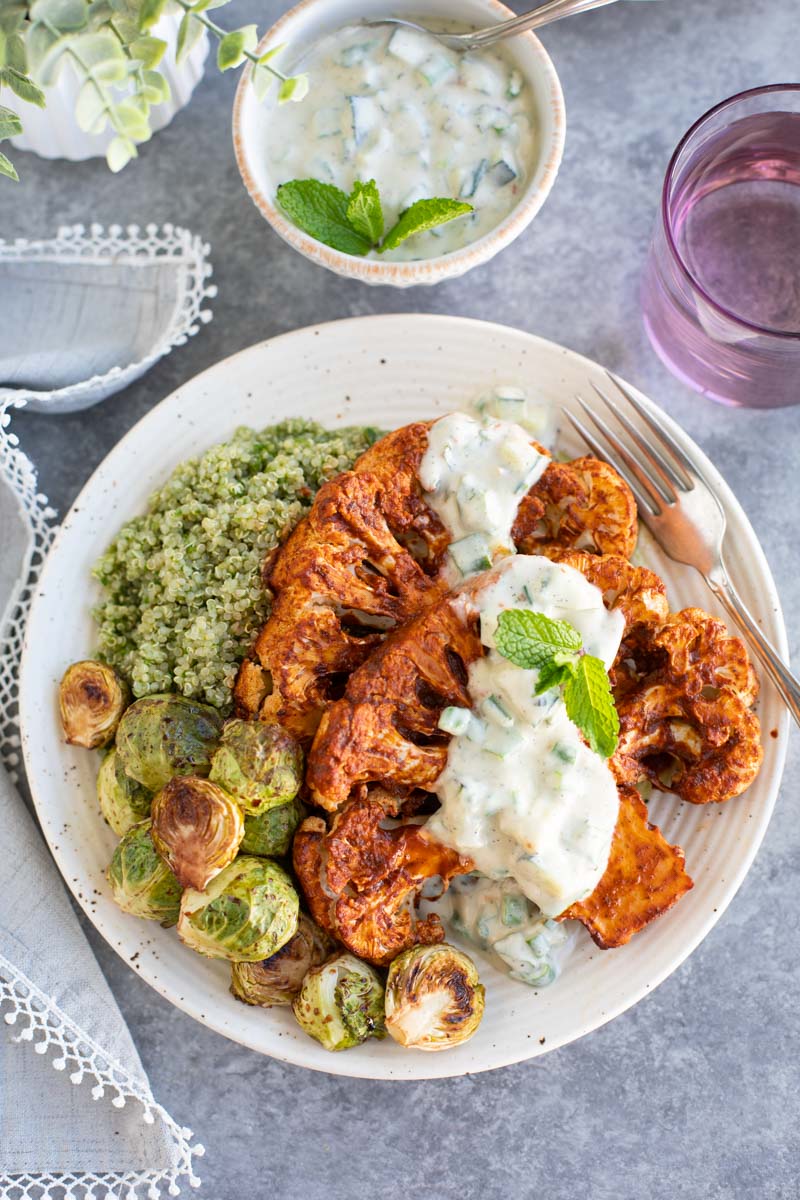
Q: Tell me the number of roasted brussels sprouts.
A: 11